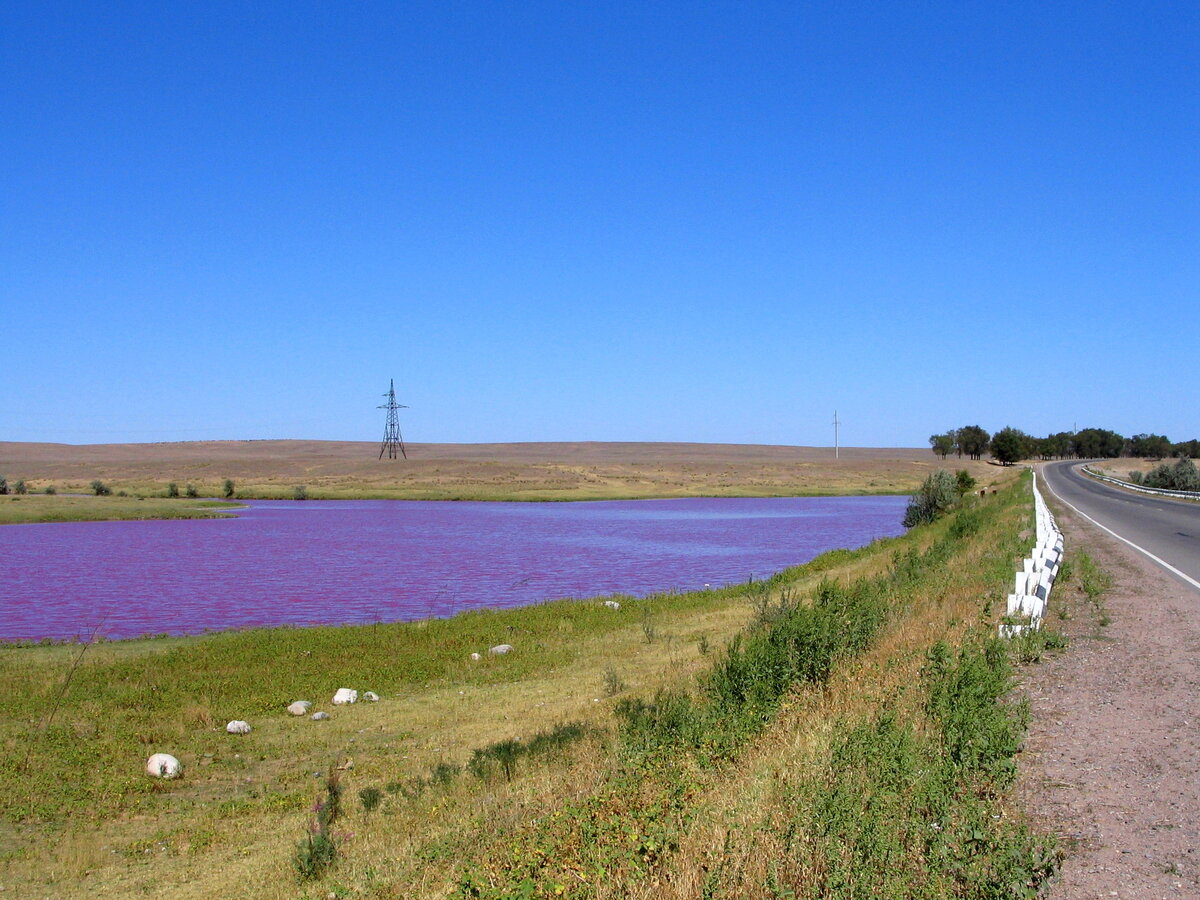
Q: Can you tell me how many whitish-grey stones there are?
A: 9